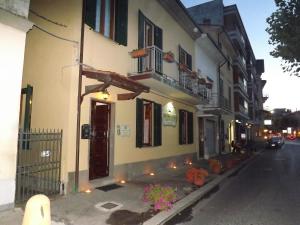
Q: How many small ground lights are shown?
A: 5